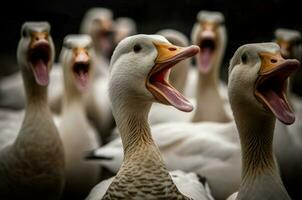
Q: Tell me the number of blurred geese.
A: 7